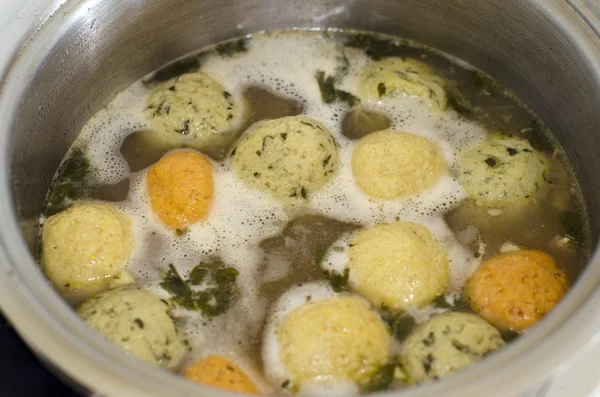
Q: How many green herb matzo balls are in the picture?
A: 6